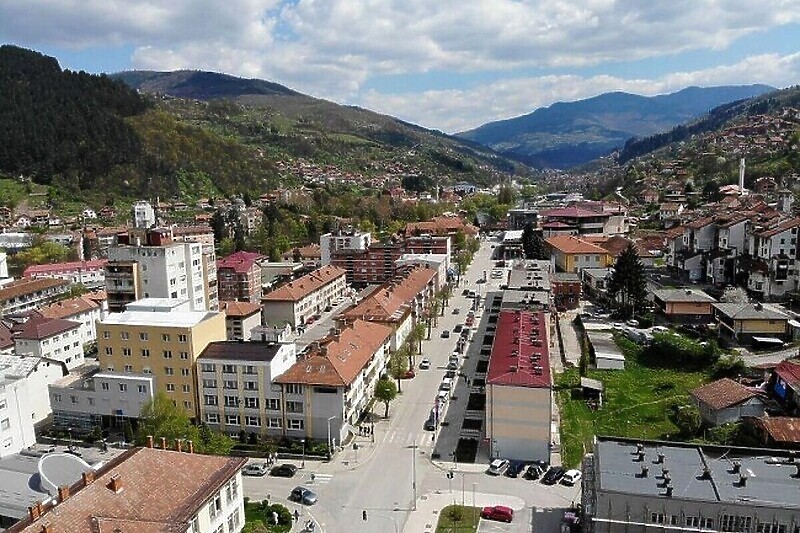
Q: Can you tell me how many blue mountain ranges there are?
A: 1